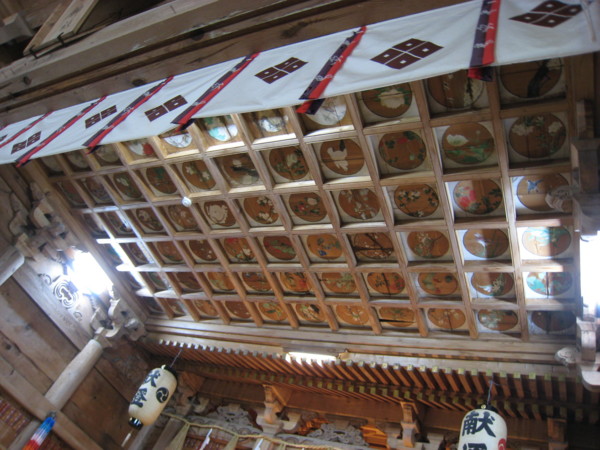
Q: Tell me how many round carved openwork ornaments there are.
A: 1